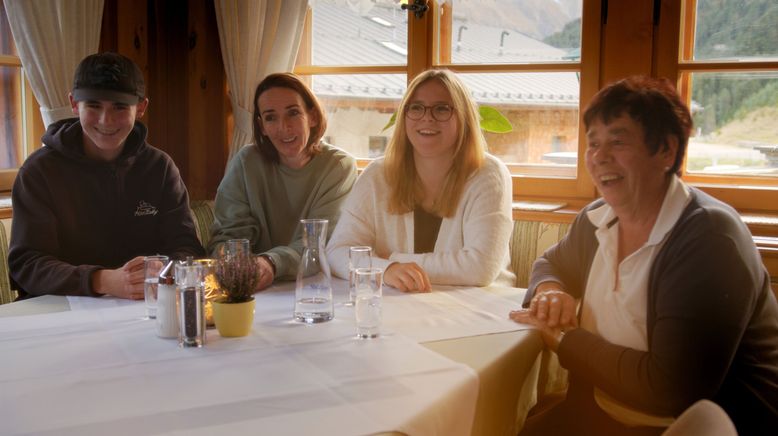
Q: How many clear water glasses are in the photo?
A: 4